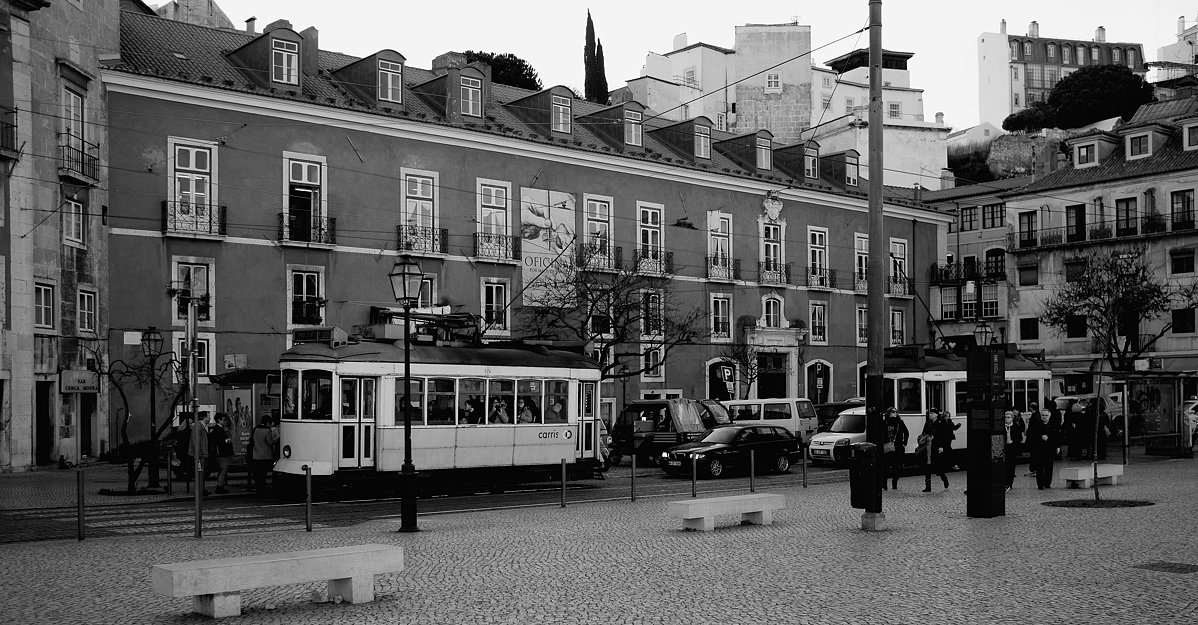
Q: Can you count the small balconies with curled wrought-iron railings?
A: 11